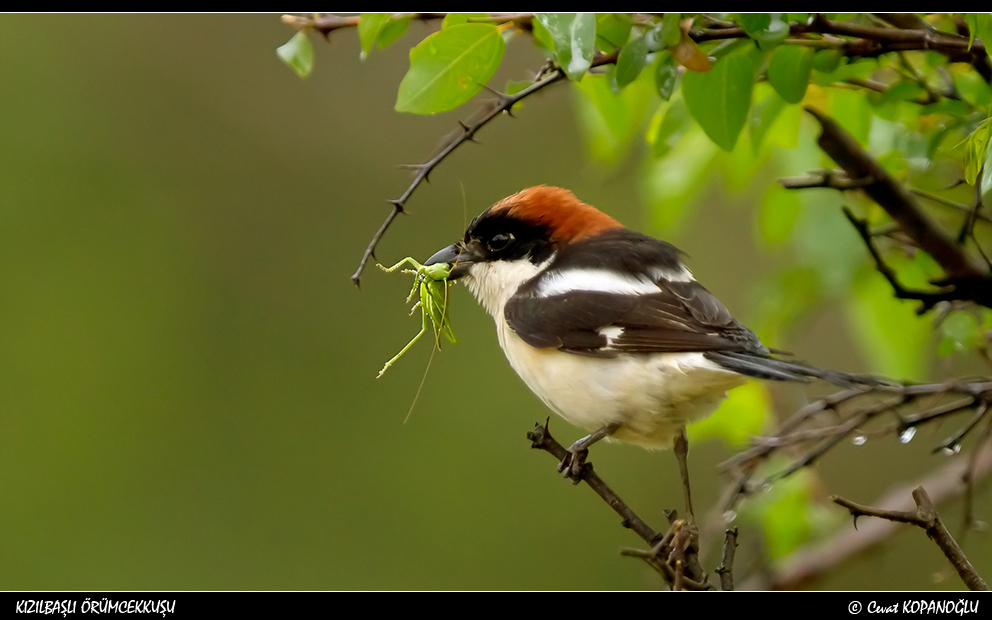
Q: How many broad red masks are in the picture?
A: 0